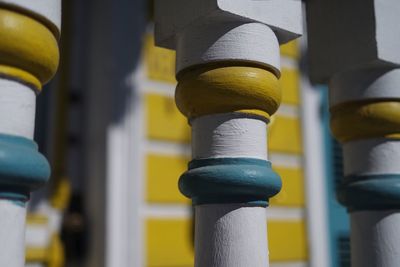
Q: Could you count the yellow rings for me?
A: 3